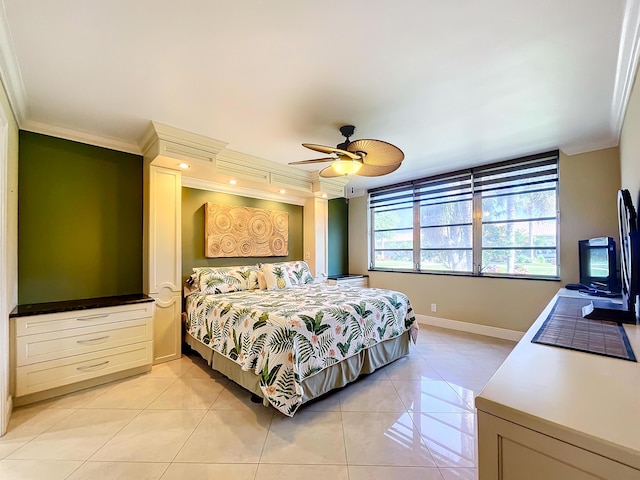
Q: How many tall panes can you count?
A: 3